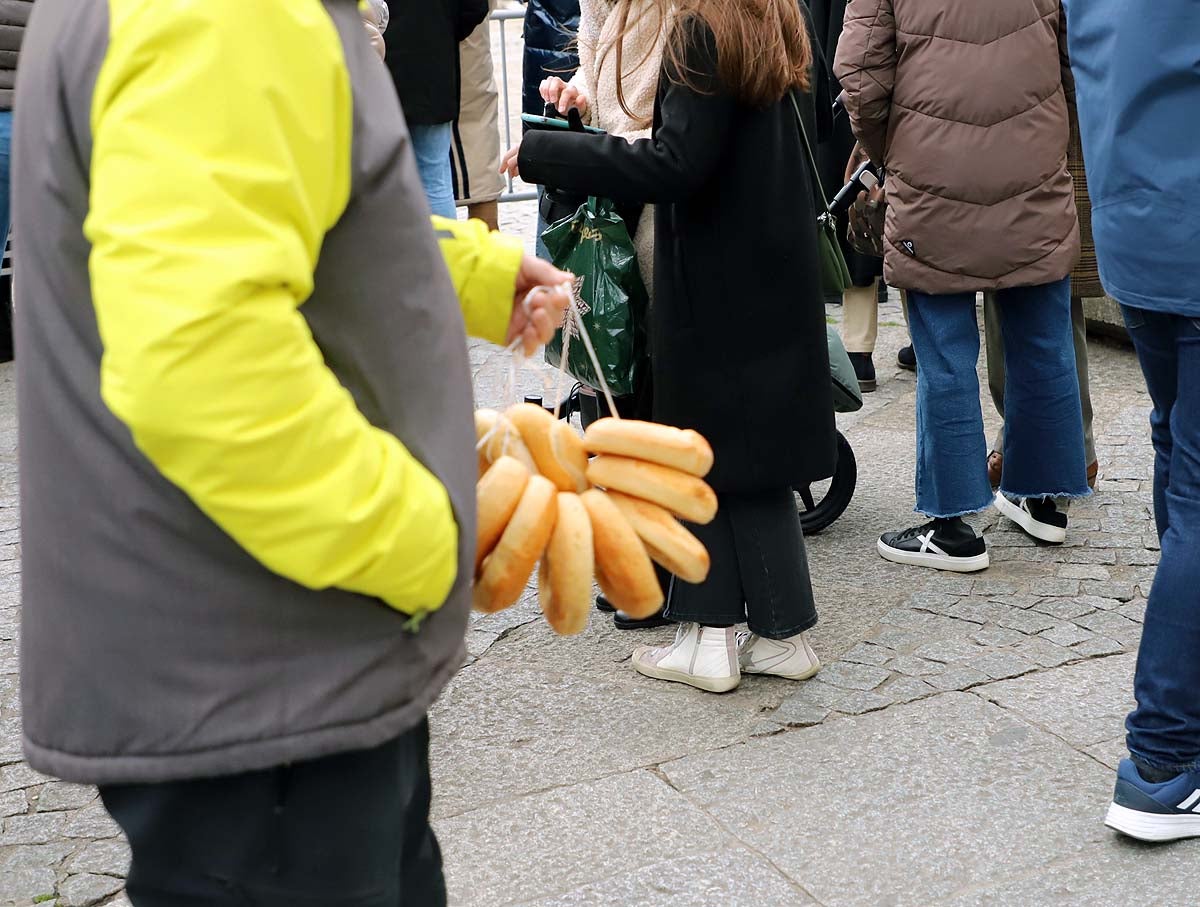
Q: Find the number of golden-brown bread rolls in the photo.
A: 9